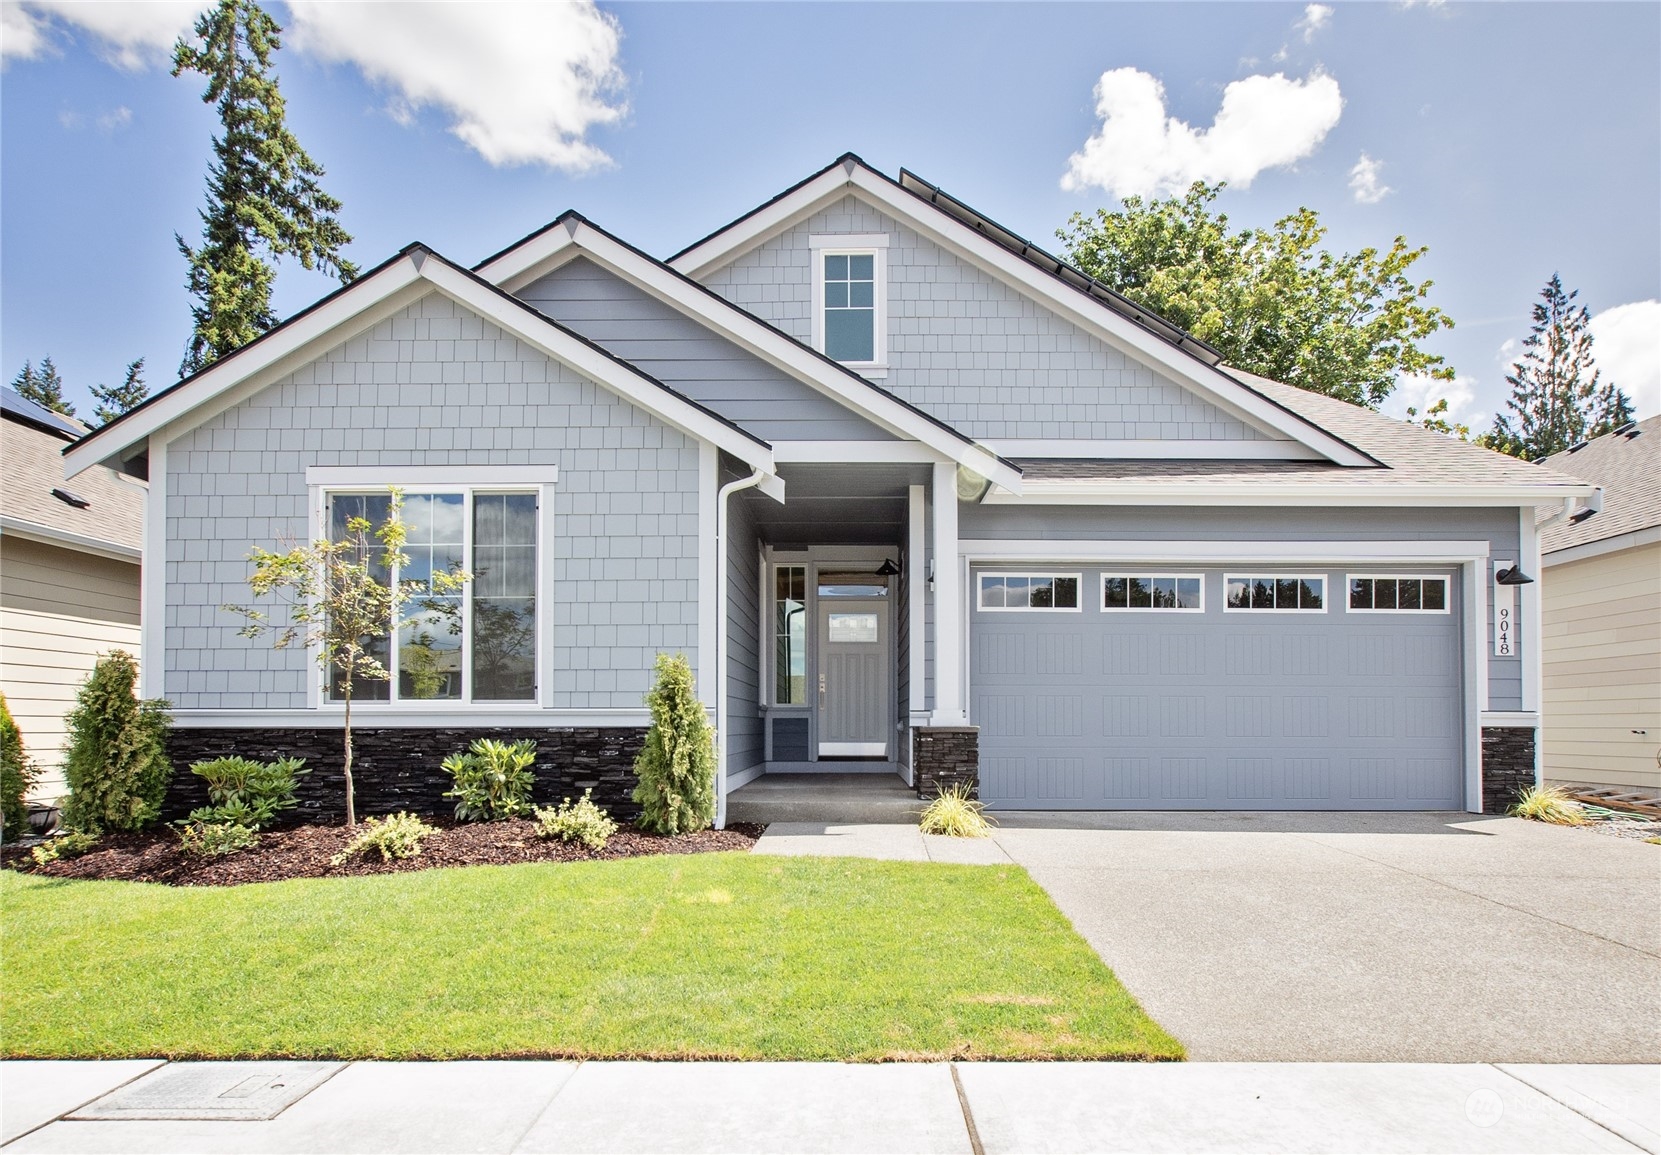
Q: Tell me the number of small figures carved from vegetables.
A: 0